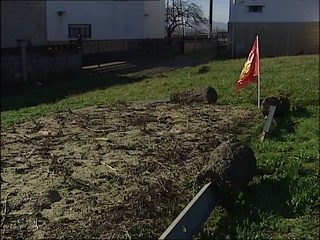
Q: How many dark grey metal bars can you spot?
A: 3